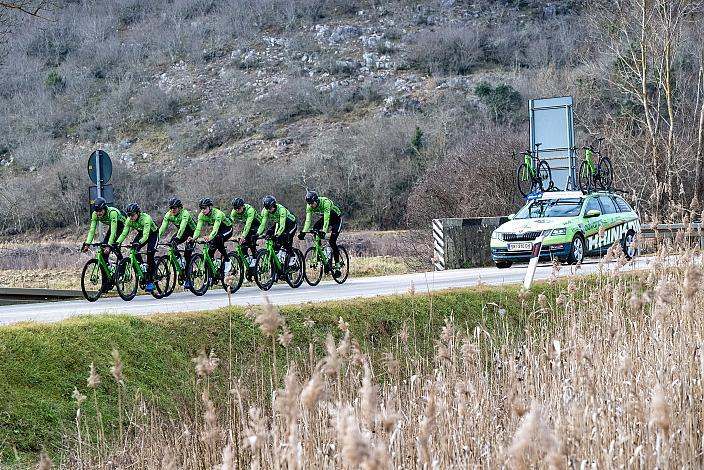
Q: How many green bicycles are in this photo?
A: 9